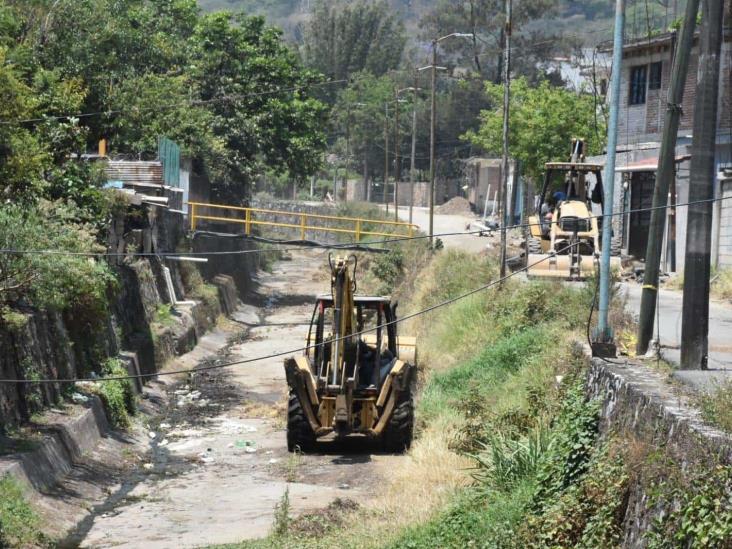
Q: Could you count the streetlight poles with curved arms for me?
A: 5